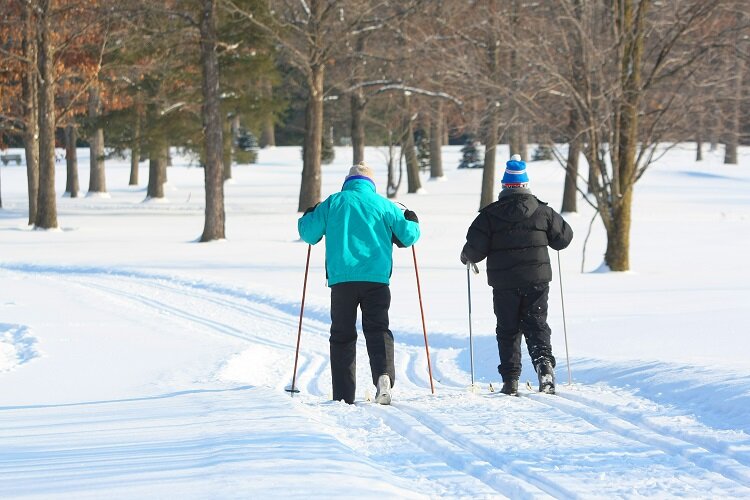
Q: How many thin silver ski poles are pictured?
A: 2